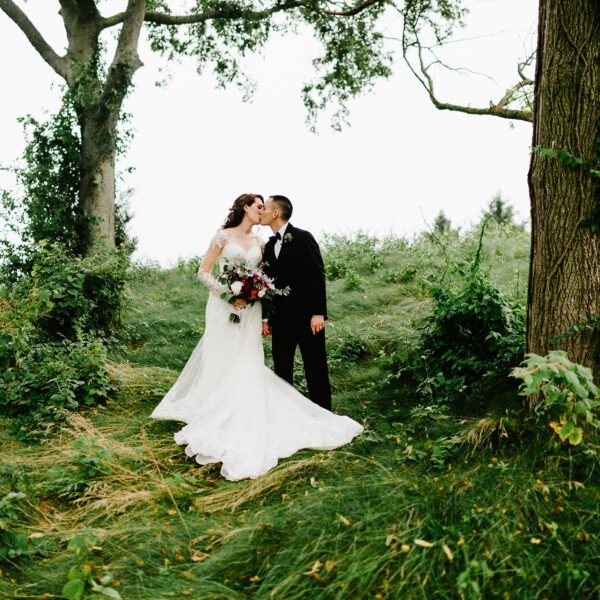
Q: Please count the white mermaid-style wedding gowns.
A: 1